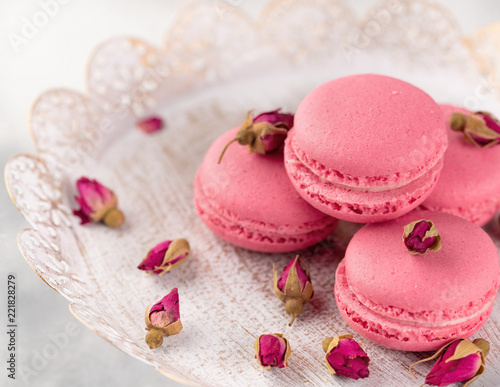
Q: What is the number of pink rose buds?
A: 10